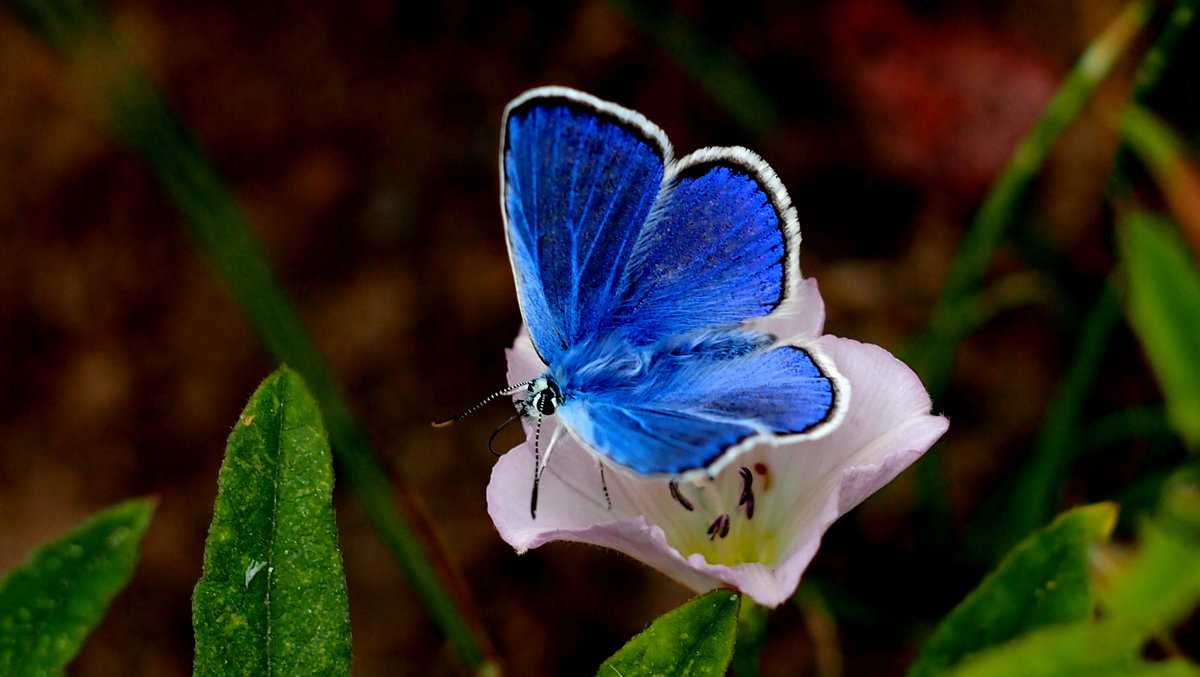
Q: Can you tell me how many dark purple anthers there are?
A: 3